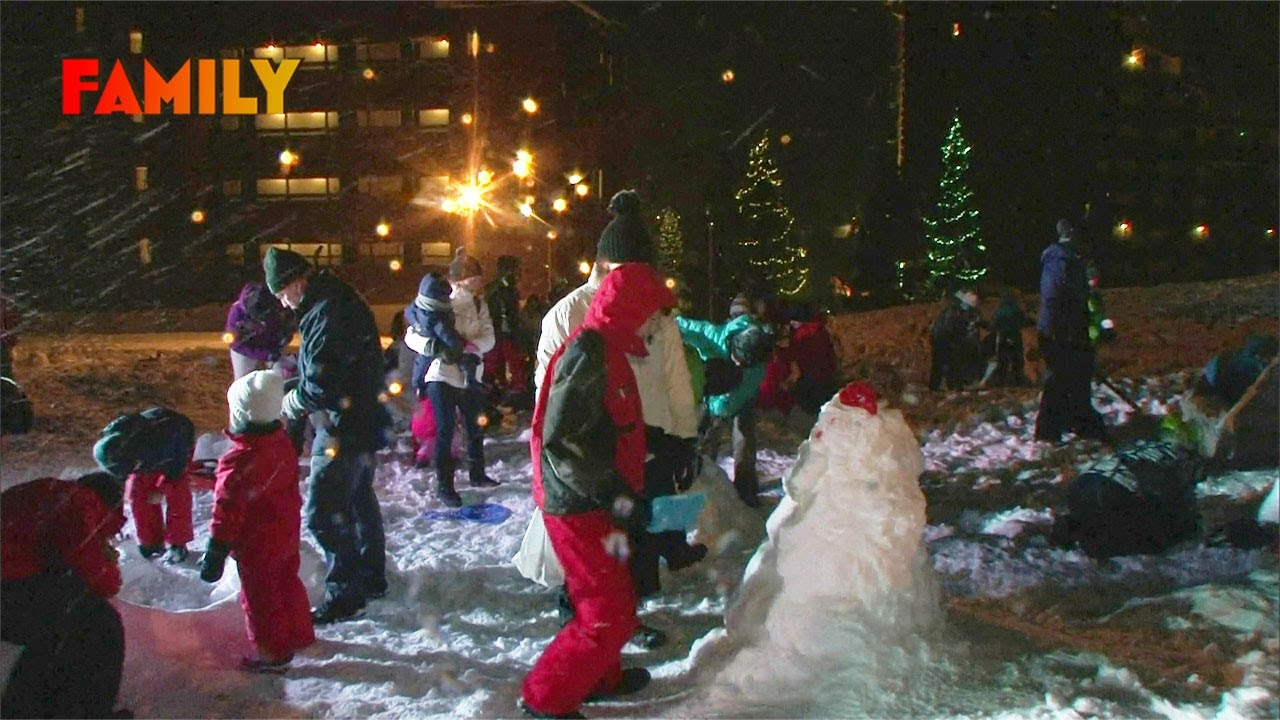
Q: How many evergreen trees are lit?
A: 3